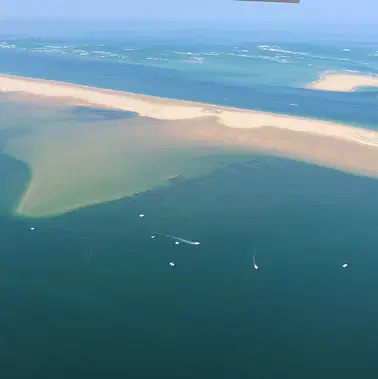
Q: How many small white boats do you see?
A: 8